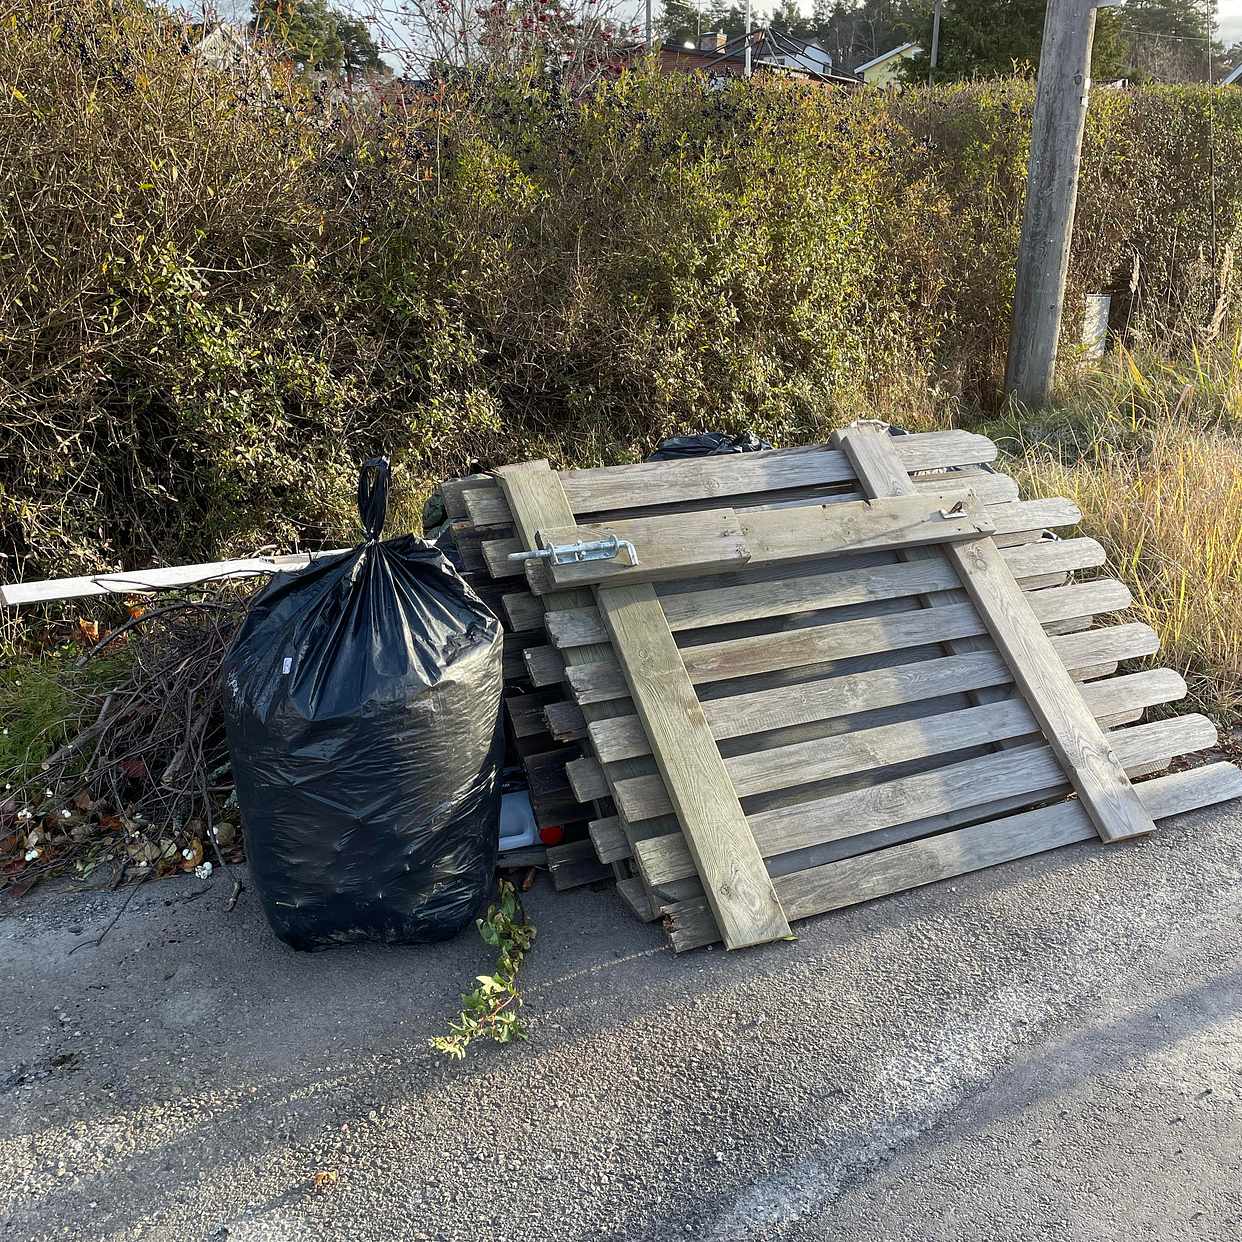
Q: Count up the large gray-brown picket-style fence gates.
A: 2